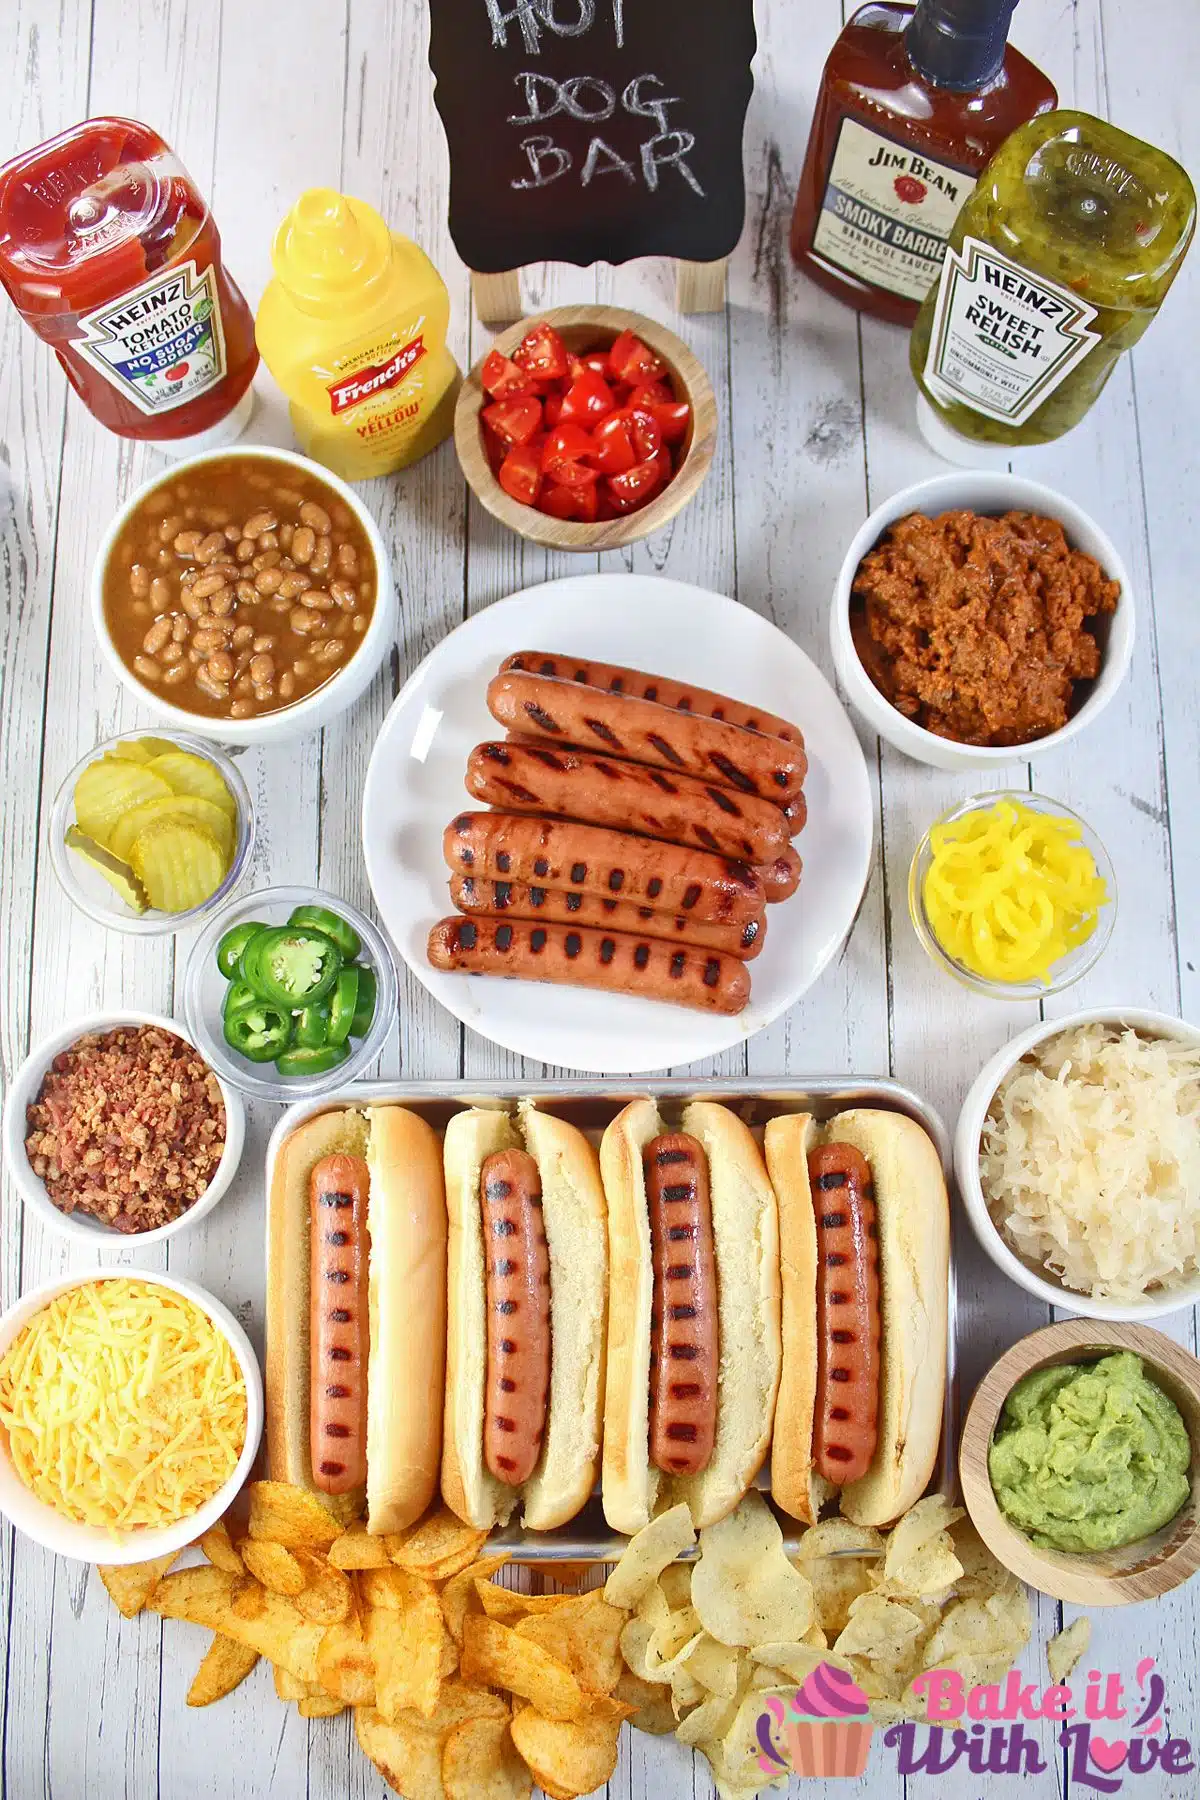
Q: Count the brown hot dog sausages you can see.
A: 12